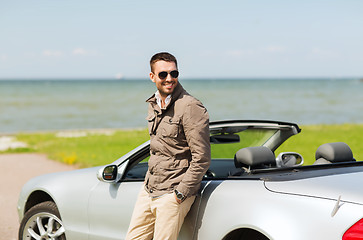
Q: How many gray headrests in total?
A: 2